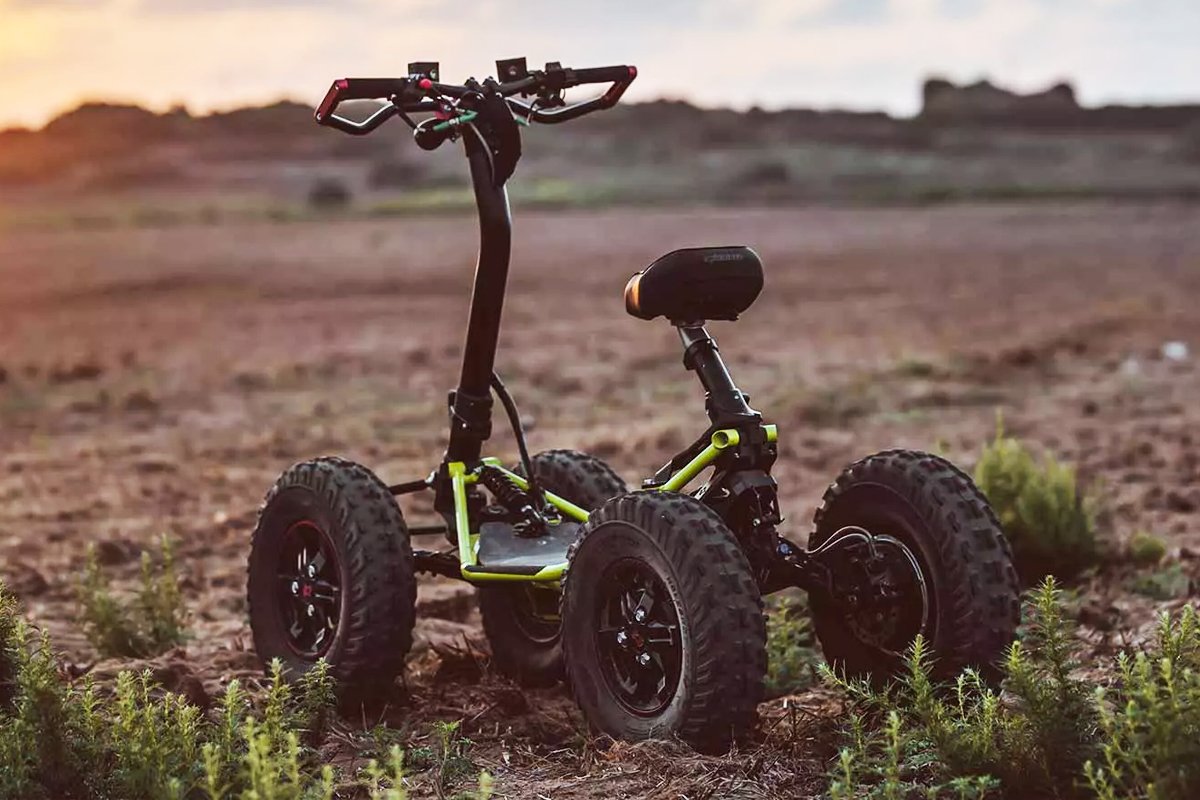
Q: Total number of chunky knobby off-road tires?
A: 4